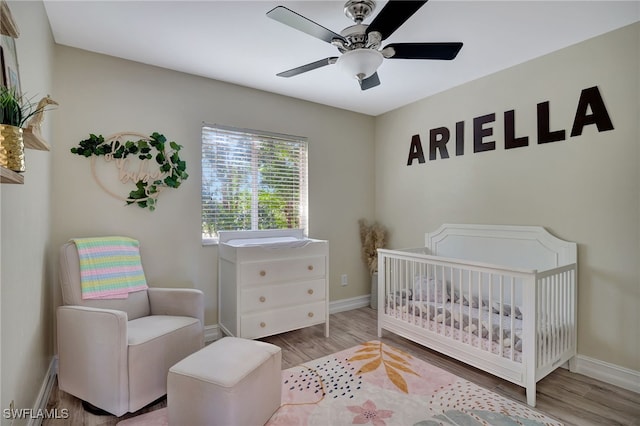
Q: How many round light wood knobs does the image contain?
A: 6